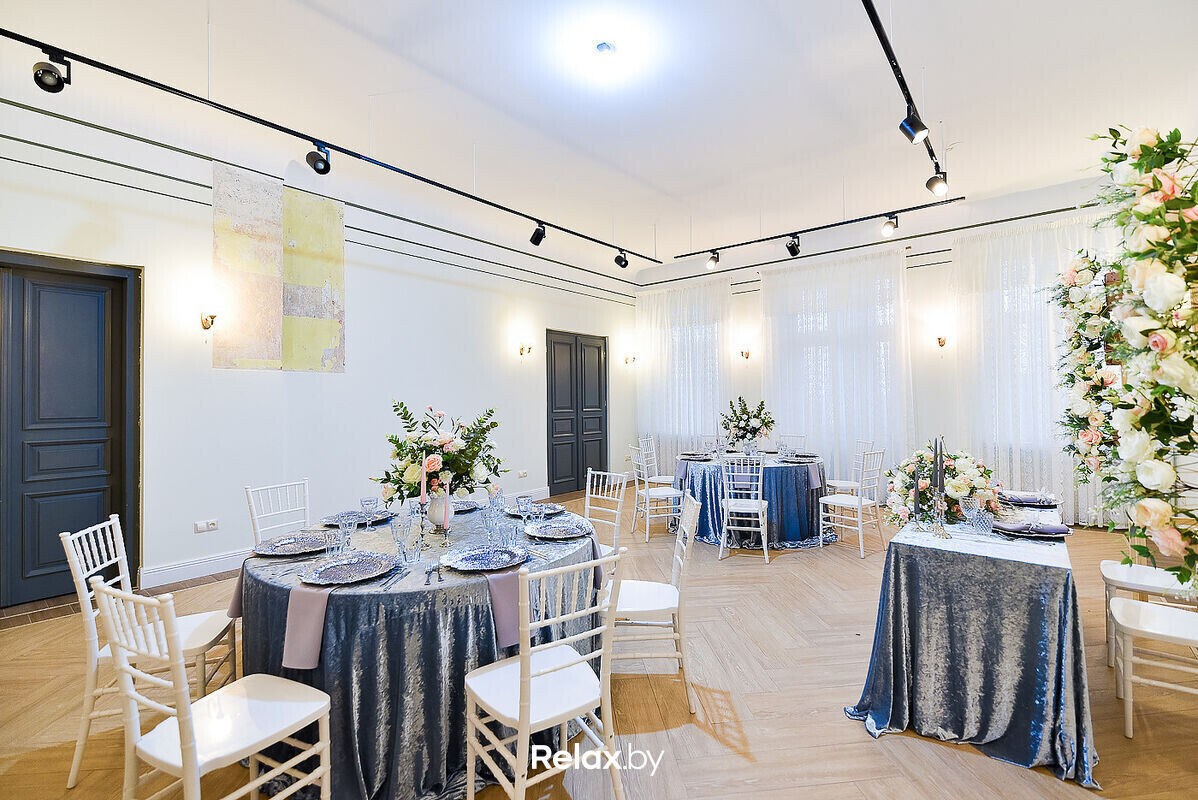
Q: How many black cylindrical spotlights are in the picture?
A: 9